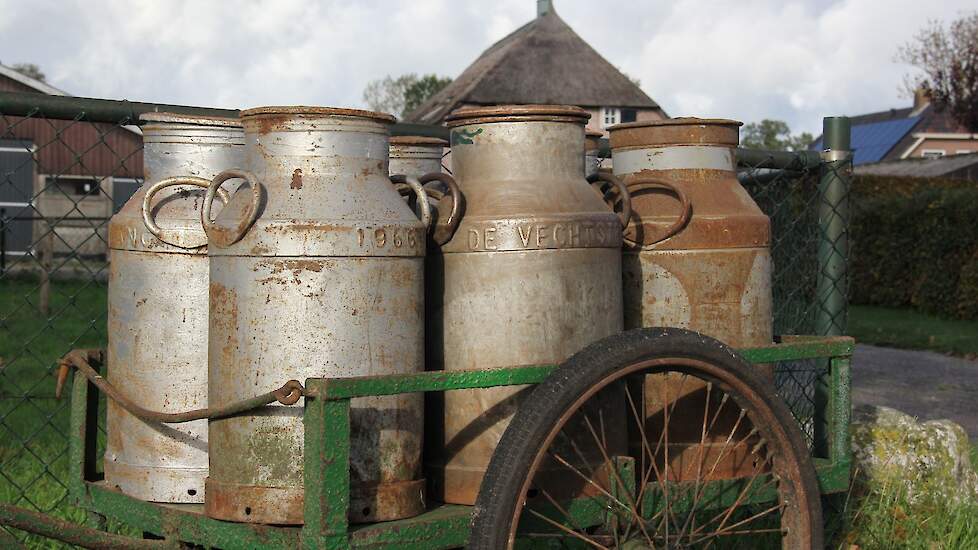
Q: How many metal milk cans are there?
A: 6